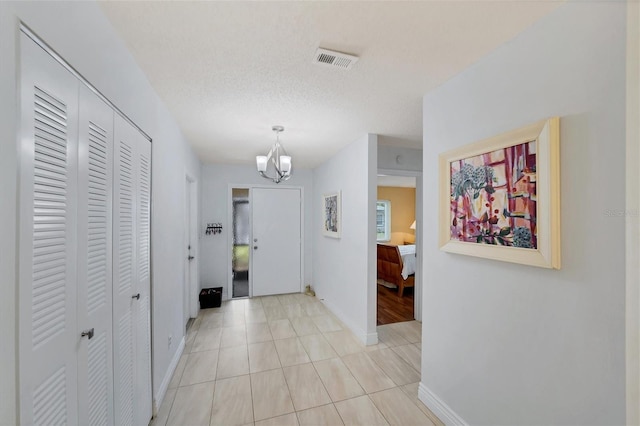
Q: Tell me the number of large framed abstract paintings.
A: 1